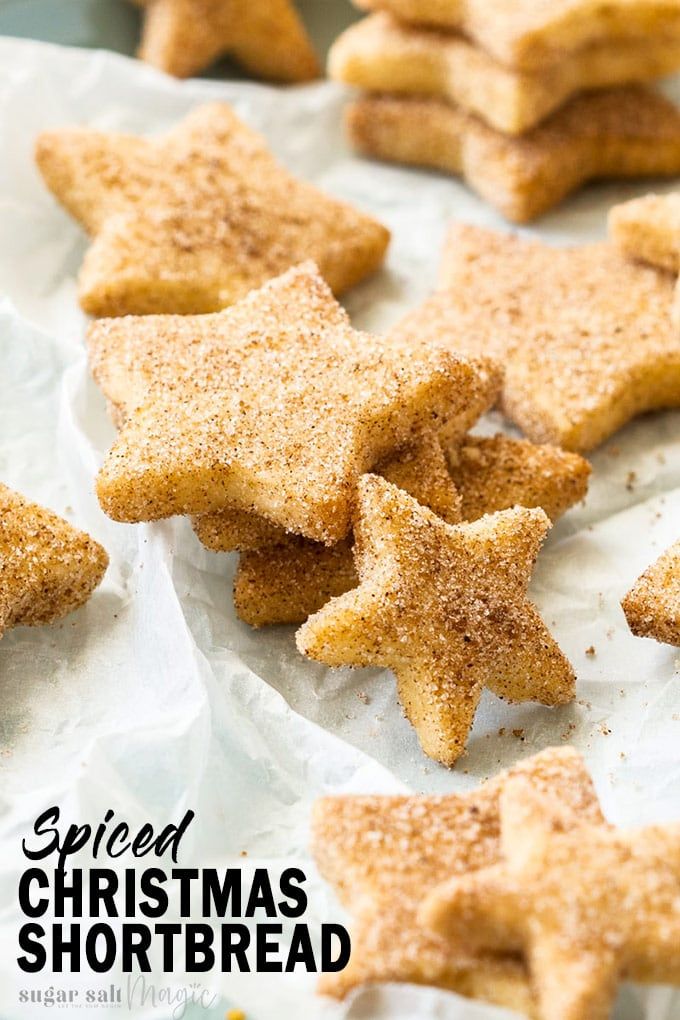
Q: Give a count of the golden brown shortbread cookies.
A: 15